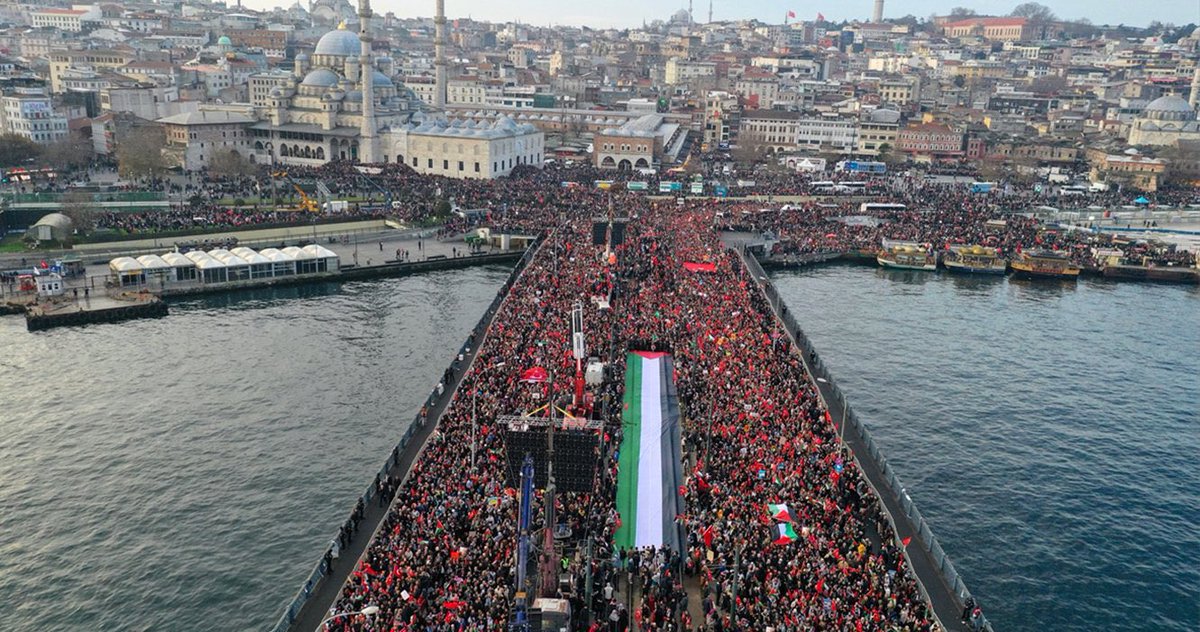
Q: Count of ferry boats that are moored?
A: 3